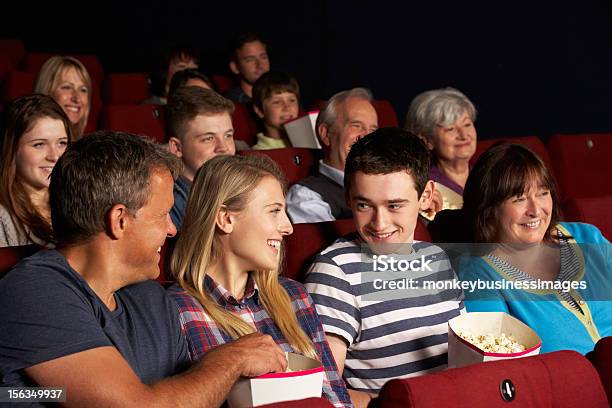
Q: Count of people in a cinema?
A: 13